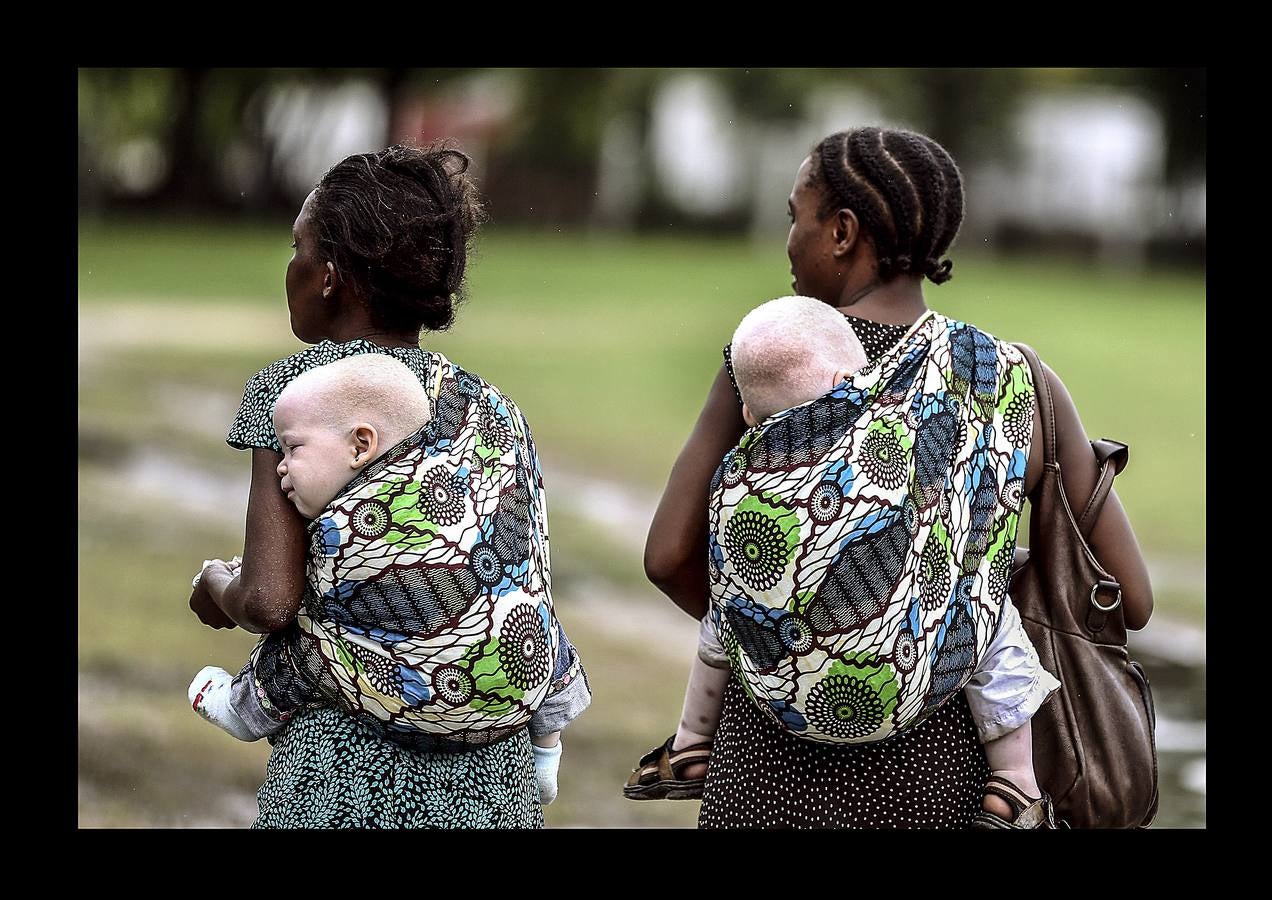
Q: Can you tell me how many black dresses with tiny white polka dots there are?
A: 1